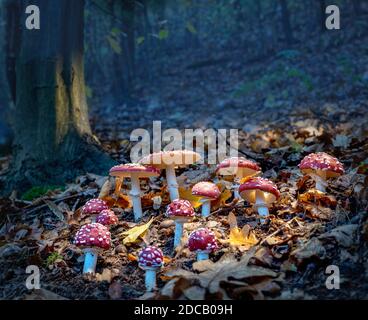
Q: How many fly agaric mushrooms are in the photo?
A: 12